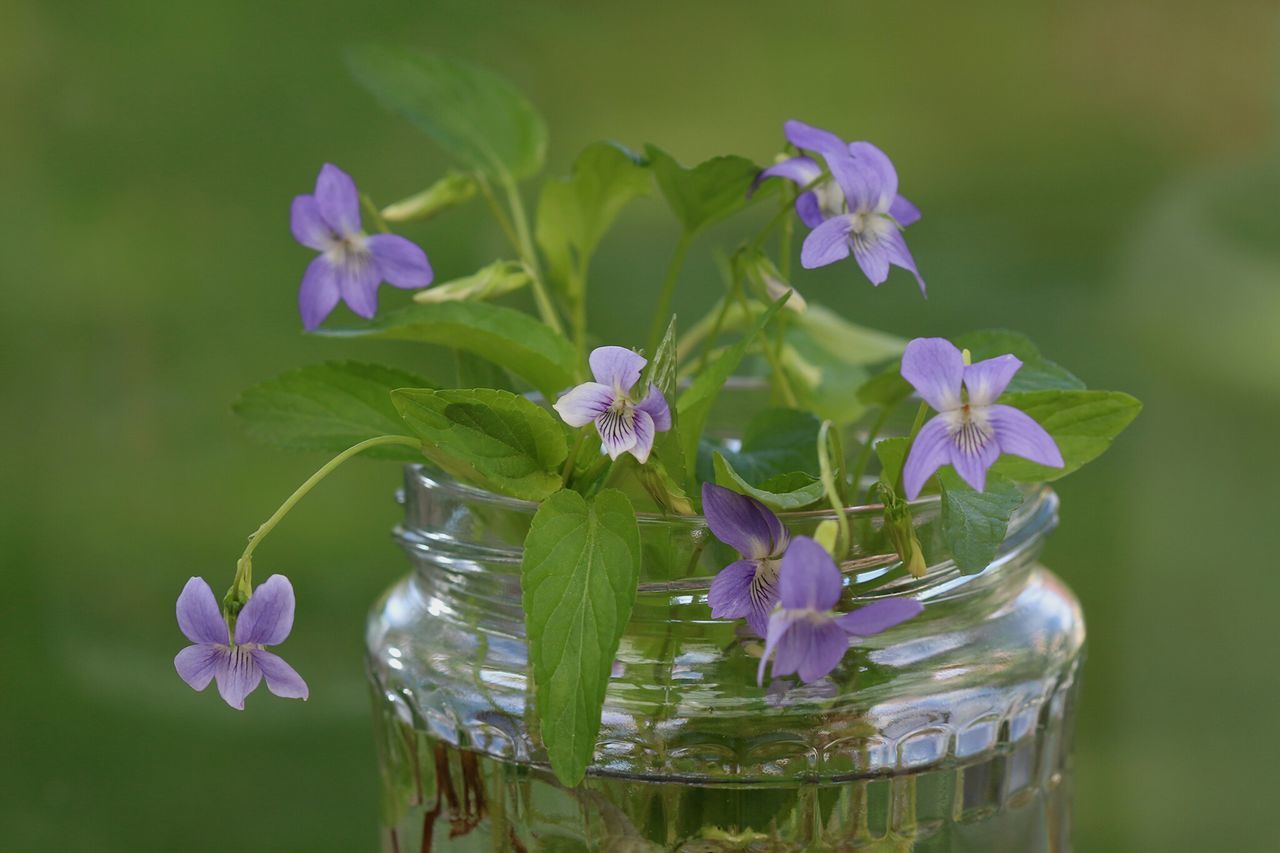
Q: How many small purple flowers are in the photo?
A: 8